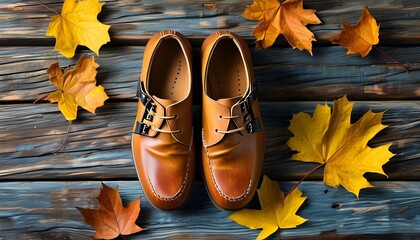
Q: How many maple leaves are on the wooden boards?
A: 7